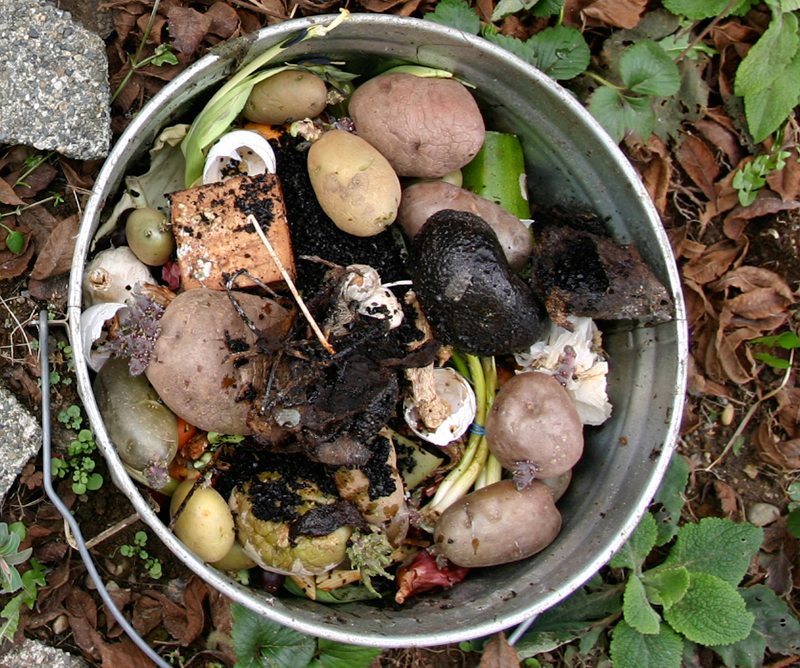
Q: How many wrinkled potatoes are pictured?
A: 1